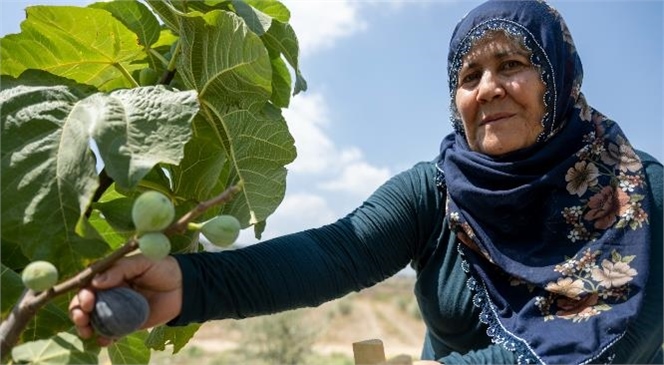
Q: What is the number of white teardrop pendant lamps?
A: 0